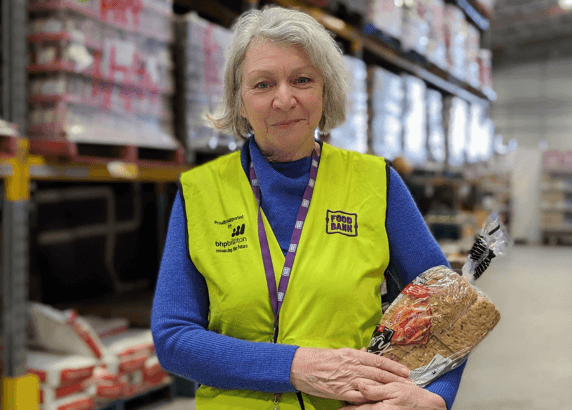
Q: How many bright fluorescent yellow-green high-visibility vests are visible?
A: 1